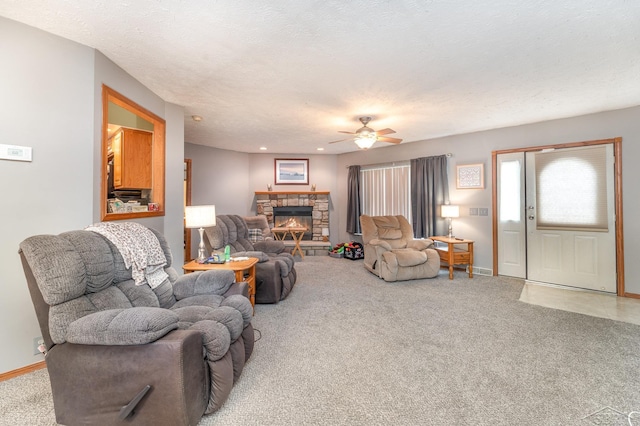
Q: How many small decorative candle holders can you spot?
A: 2